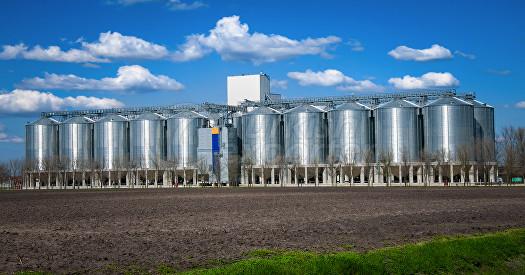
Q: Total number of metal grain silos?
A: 11